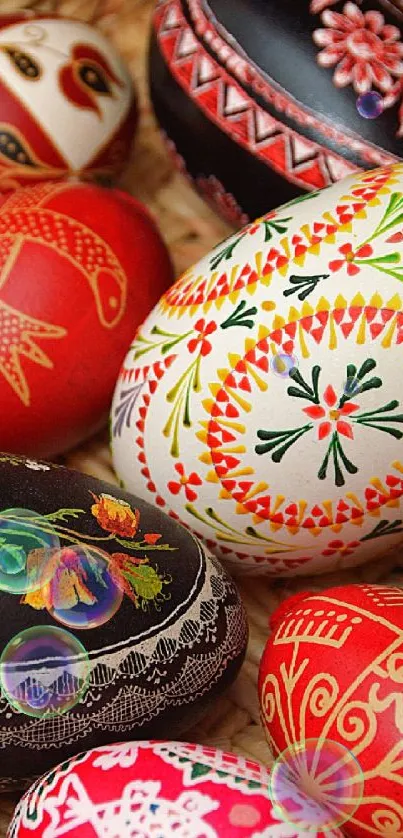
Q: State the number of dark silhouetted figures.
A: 0